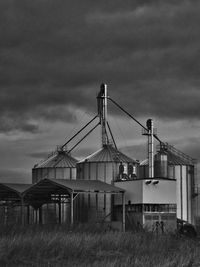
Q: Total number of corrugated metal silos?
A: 3